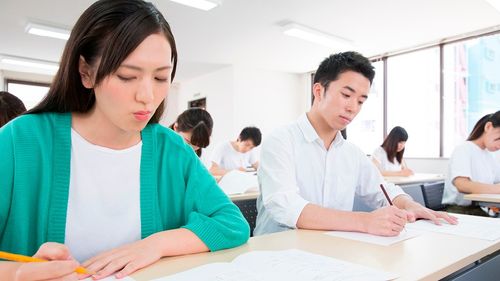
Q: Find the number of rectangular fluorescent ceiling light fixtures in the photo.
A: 4